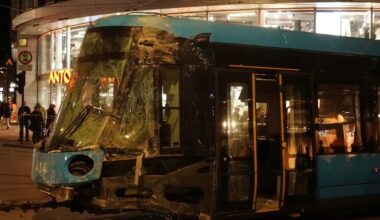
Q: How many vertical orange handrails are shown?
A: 2